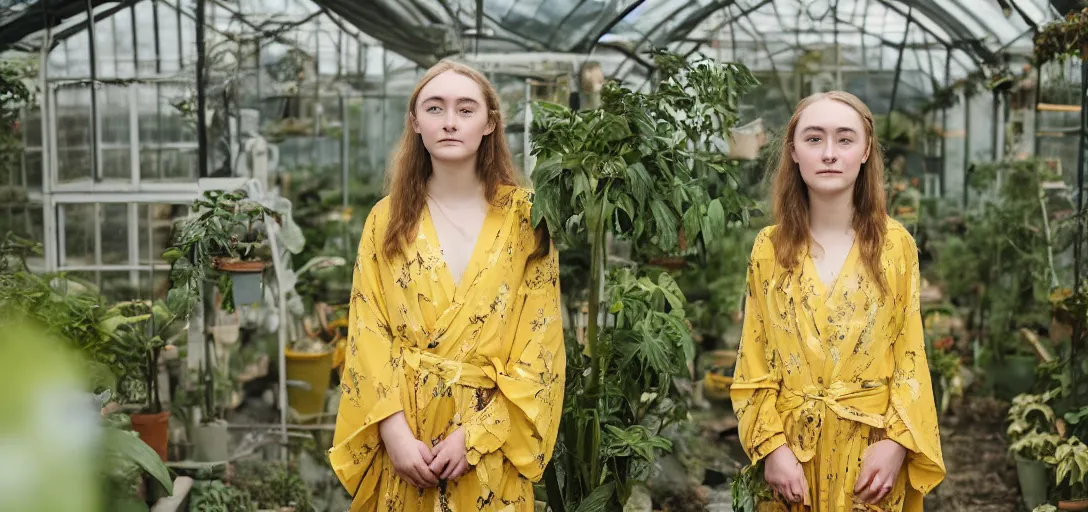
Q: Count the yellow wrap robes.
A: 2